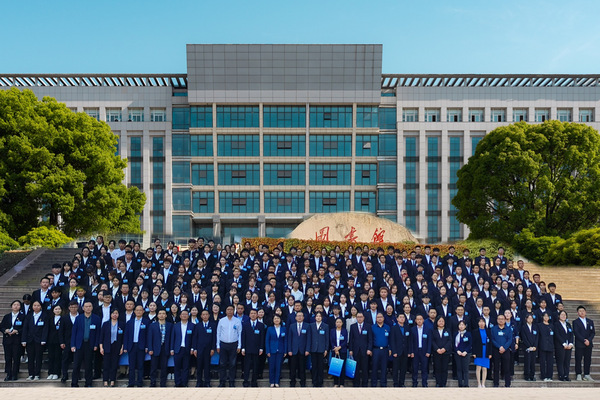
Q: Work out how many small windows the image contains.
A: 14